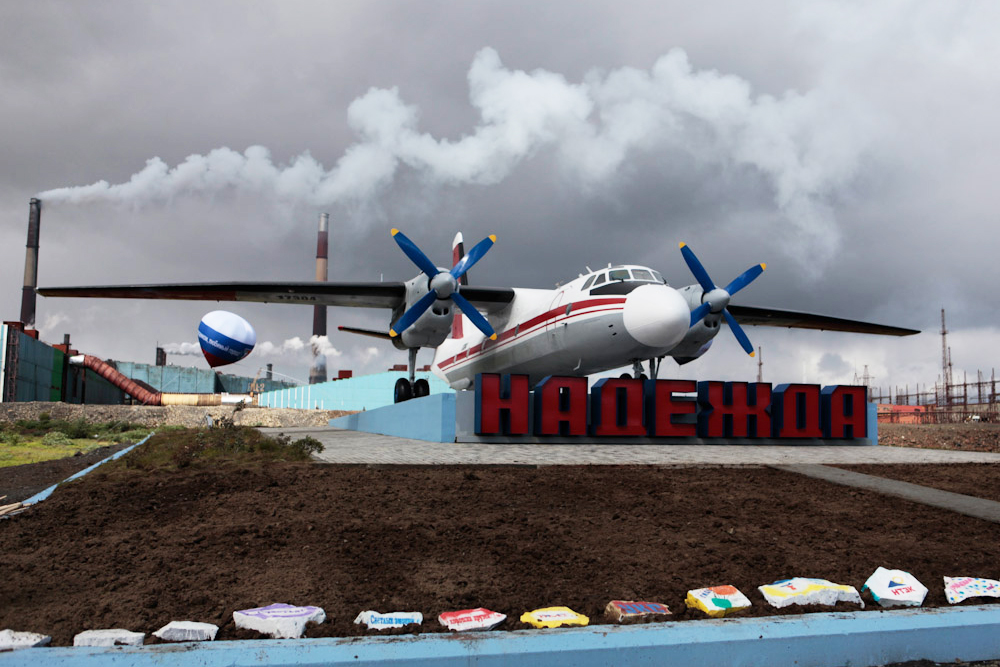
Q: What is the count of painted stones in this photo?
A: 12